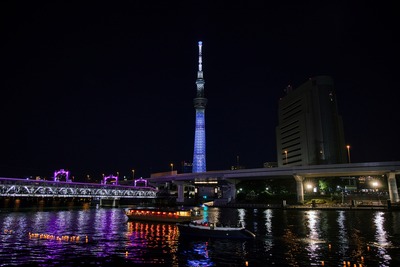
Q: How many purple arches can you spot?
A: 3